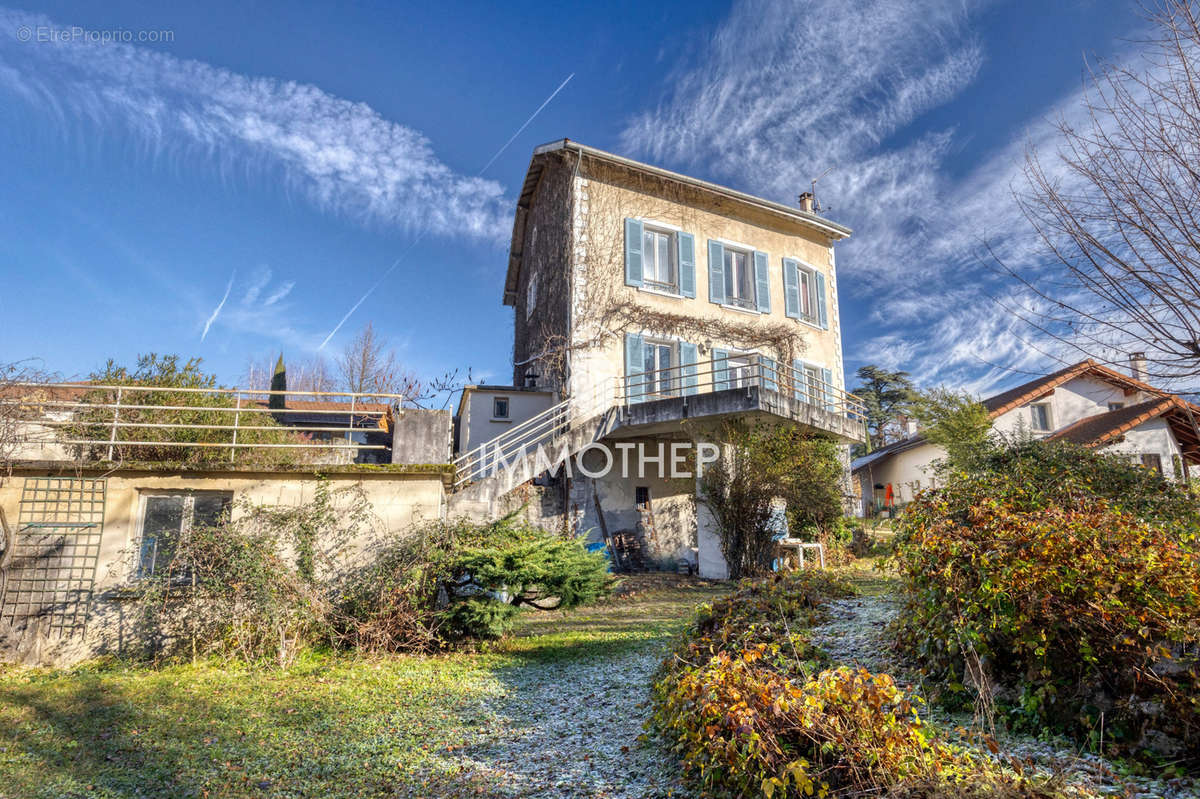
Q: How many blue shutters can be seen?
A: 12